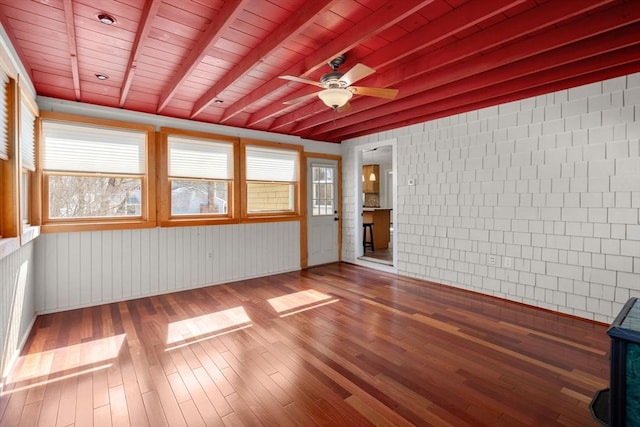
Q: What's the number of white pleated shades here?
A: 5